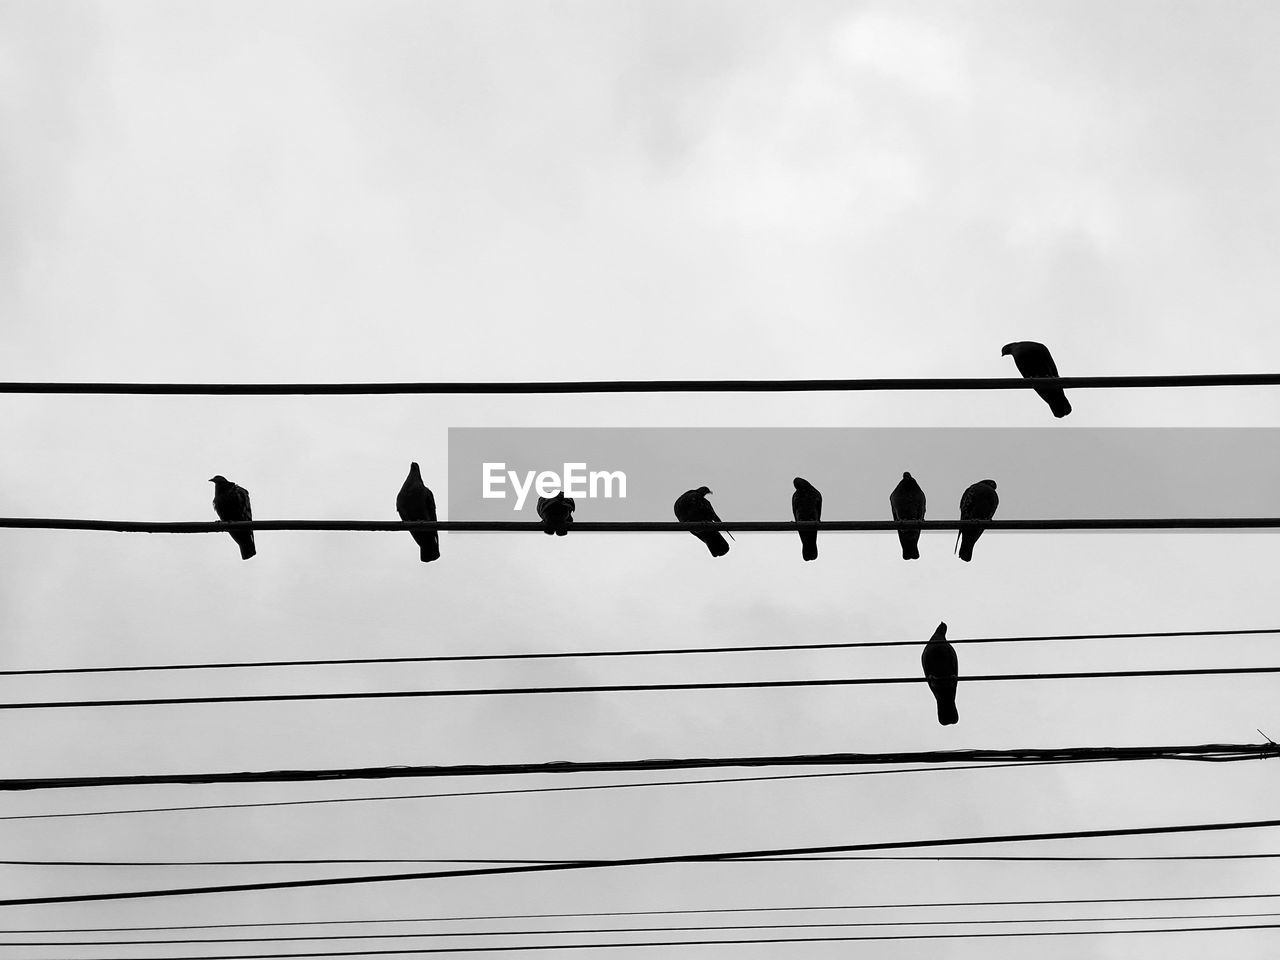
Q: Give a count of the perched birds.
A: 9